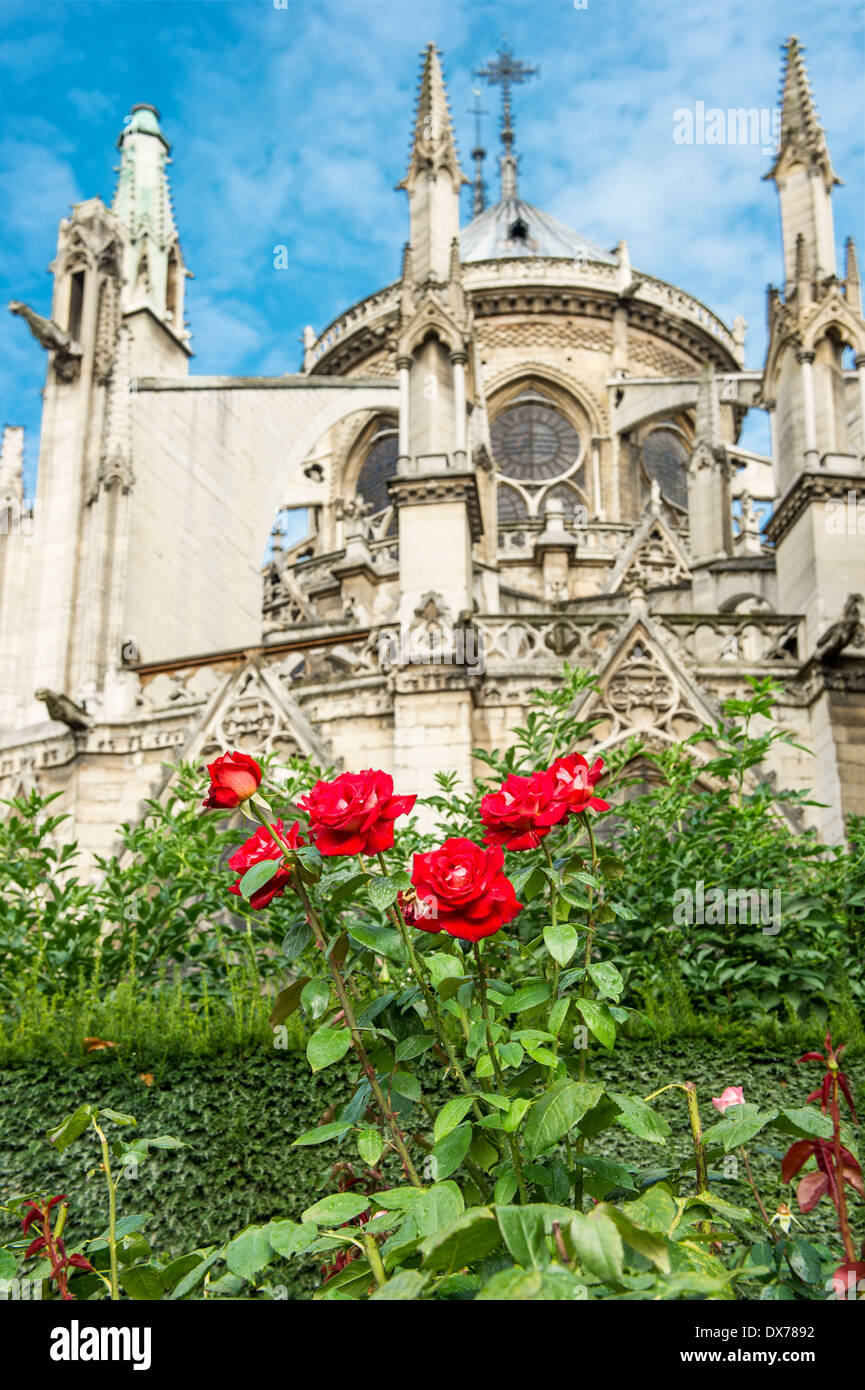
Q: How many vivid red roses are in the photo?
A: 6